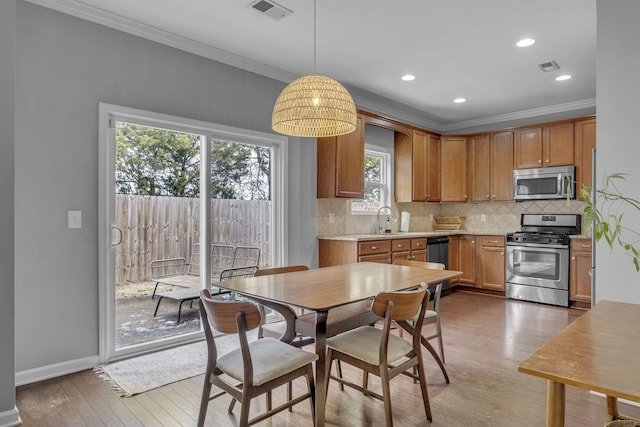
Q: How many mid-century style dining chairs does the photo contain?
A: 4